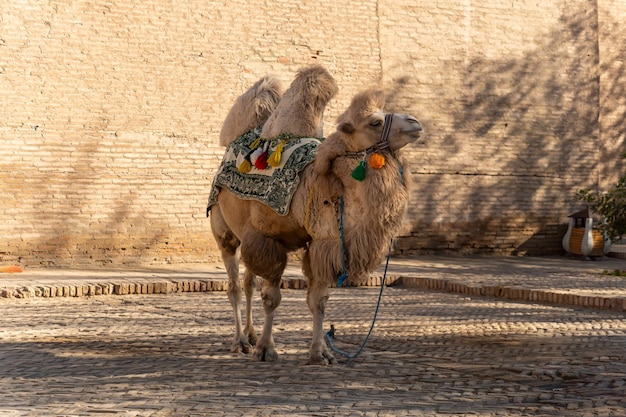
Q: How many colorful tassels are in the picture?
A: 5